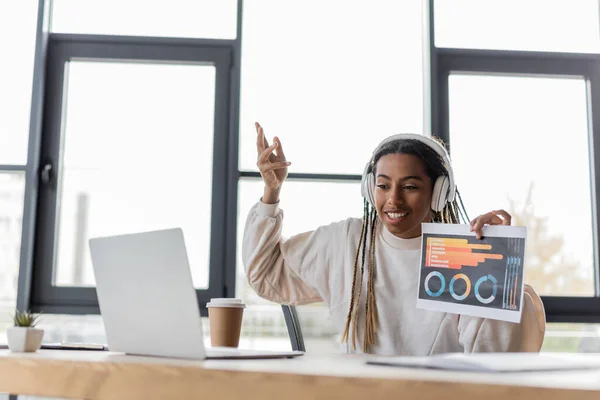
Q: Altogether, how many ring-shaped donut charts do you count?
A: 3